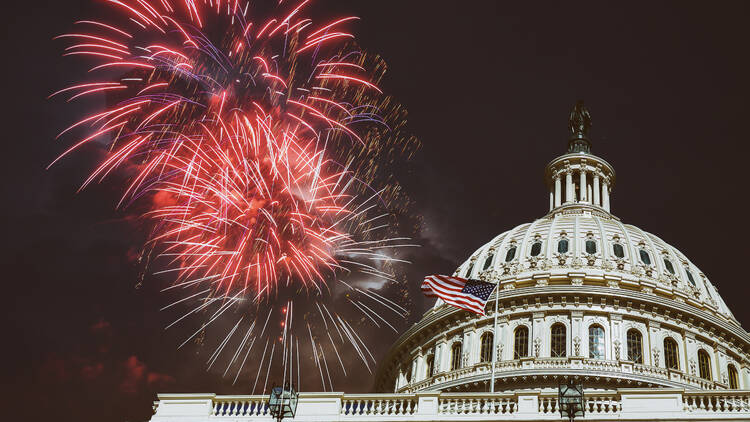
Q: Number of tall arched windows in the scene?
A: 10